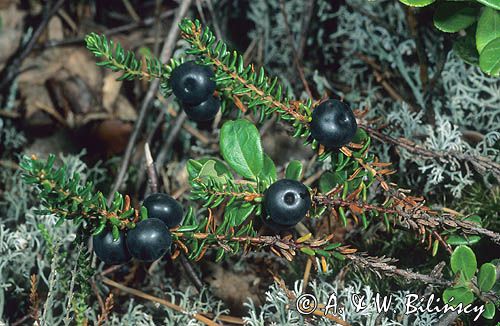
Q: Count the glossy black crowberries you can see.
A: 7